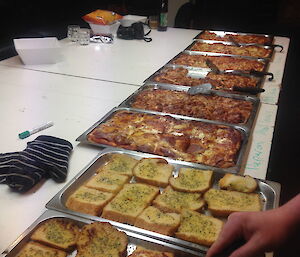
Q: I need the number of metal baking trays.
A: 8